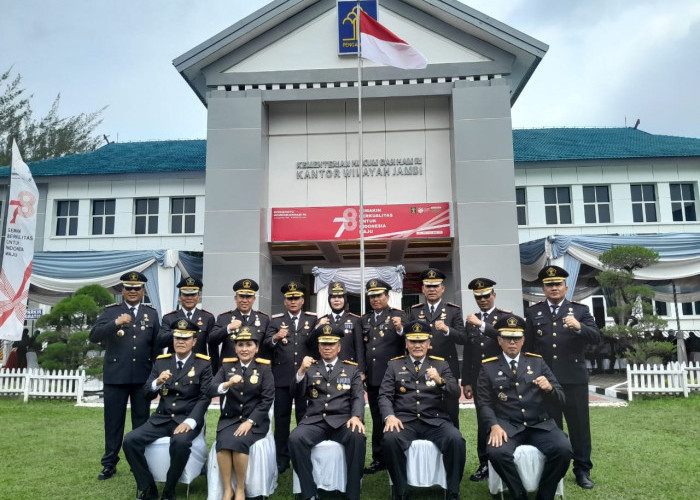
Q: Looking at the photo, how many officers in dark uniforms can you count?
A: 14